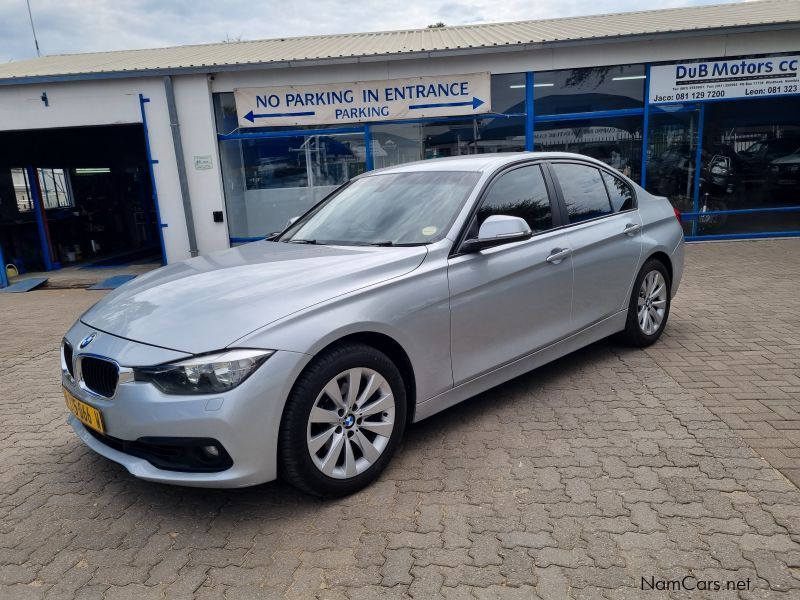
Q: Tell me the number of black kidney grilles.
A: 2